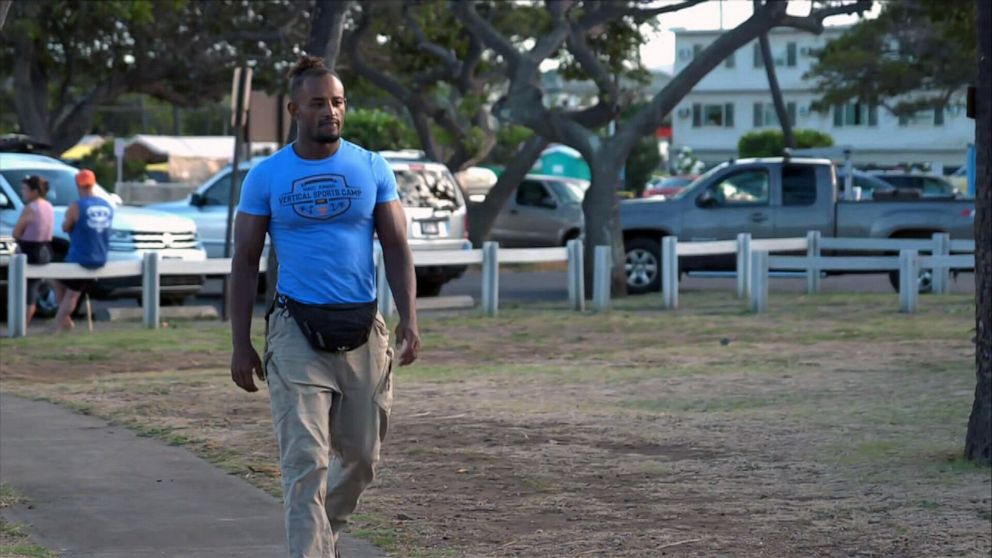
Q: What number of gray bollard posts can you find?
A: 12